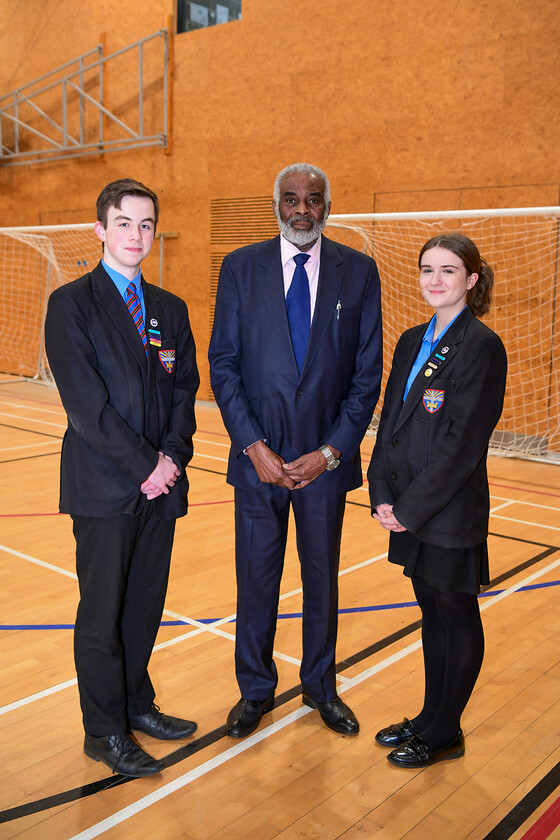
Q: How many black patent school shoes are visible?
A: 2